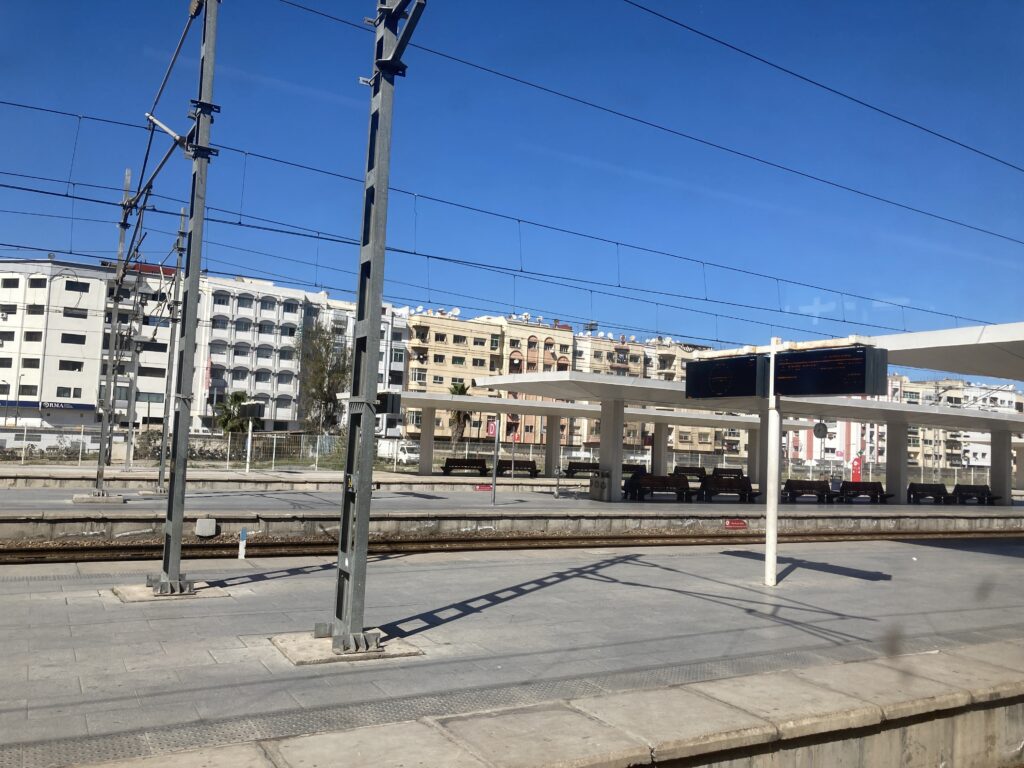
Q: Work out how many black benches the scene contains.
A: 12